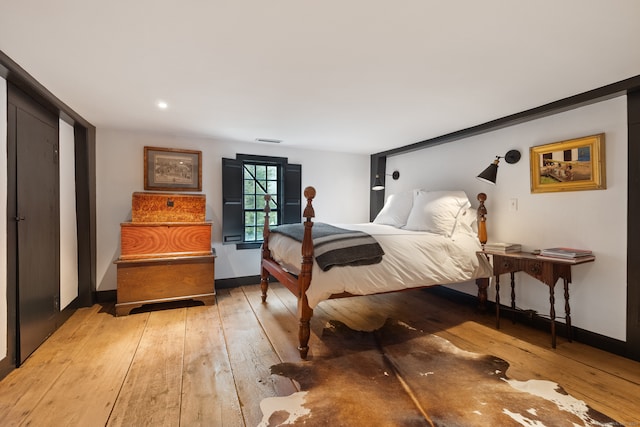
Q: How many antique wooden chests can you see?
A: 3